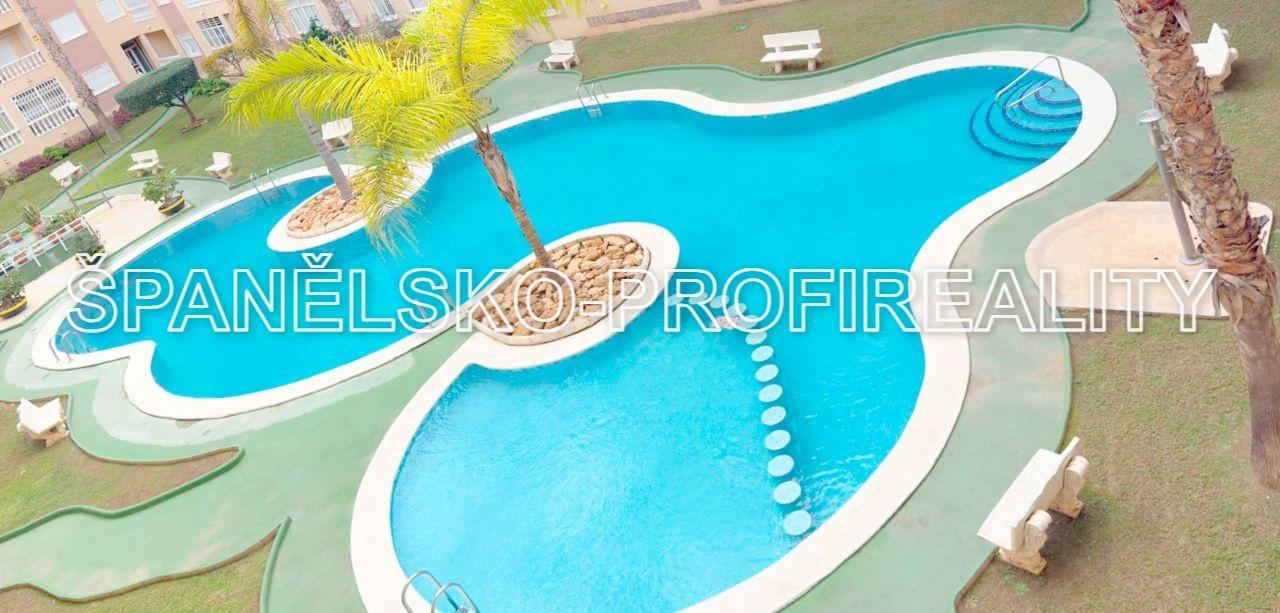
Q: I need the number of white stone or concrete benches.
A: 9